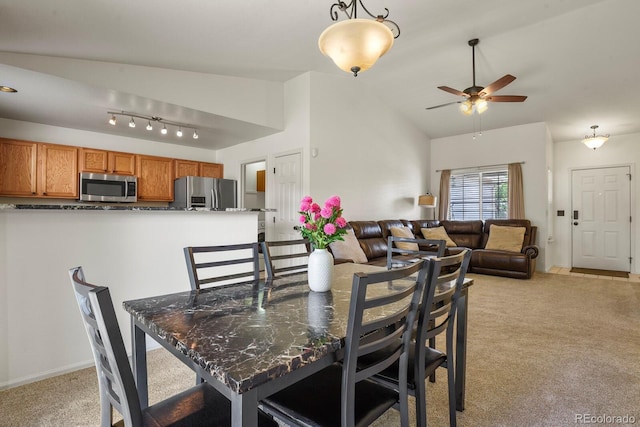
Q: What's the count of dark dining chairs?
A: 6